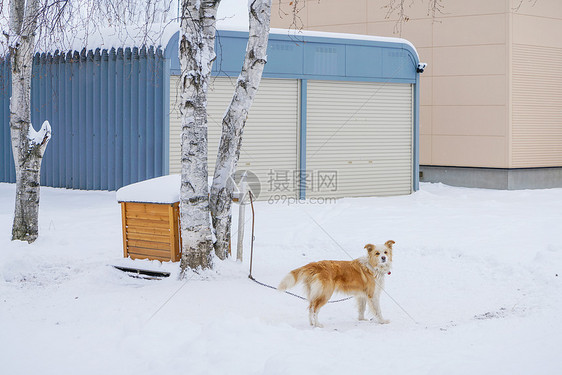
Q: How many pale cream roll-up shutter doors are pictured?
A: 2